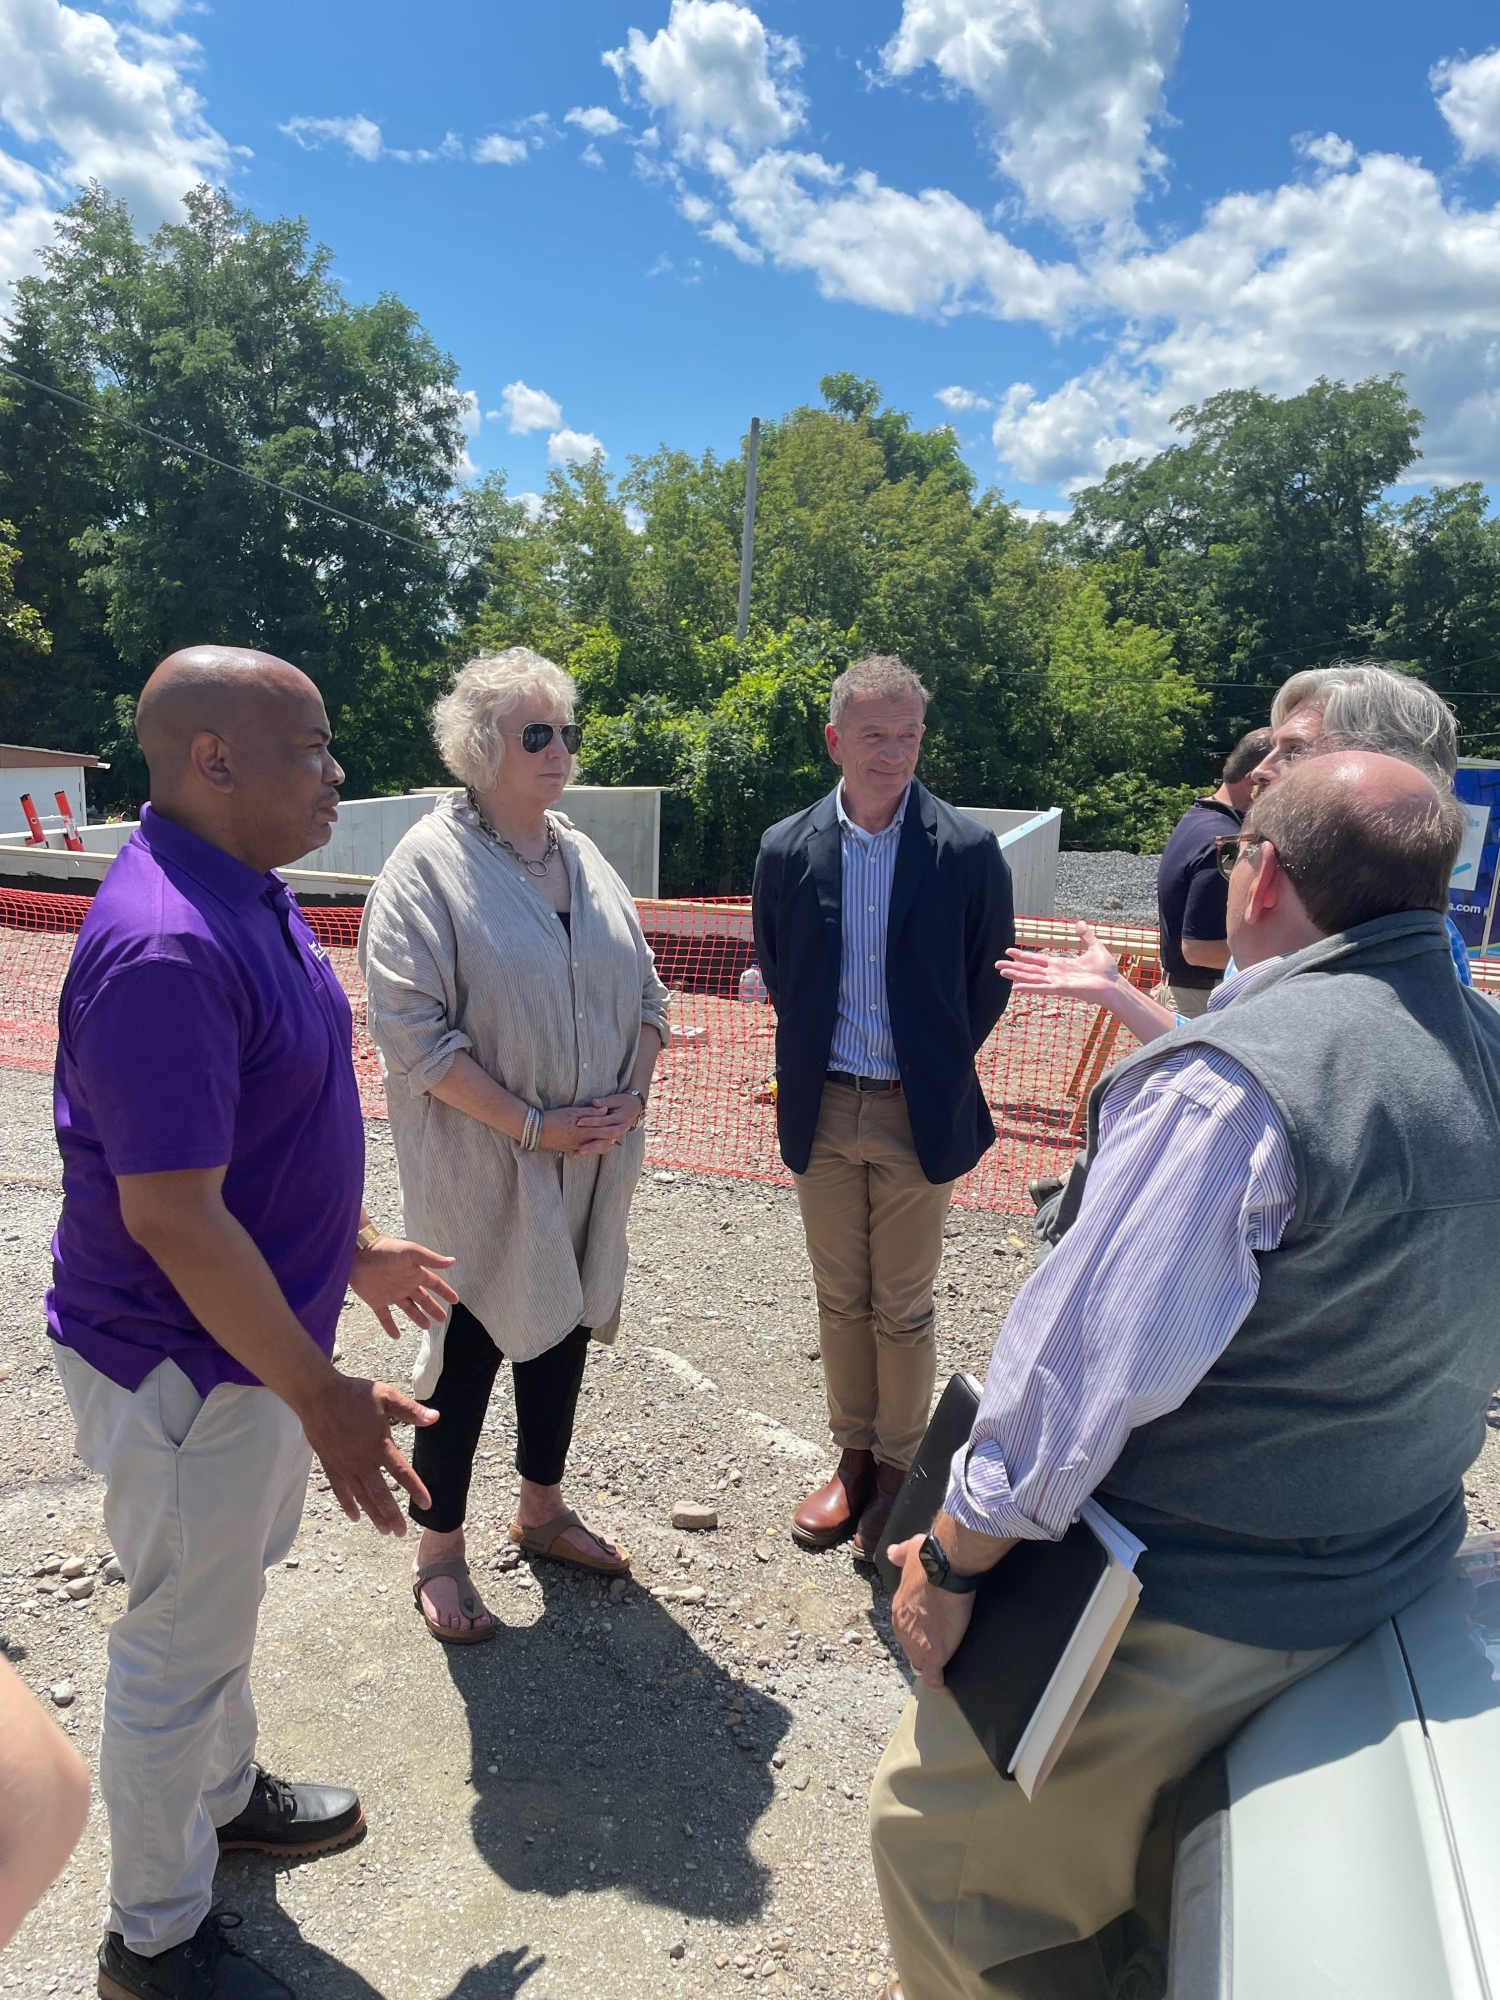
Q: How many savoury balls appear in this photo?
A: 0